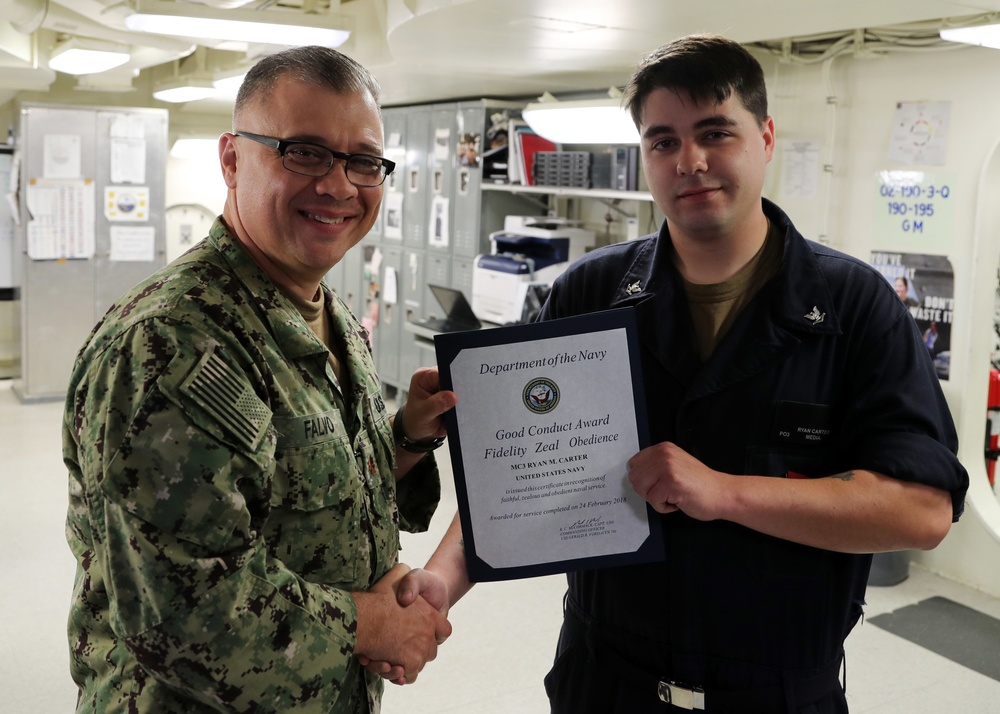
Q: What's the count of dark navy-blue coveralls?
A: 1